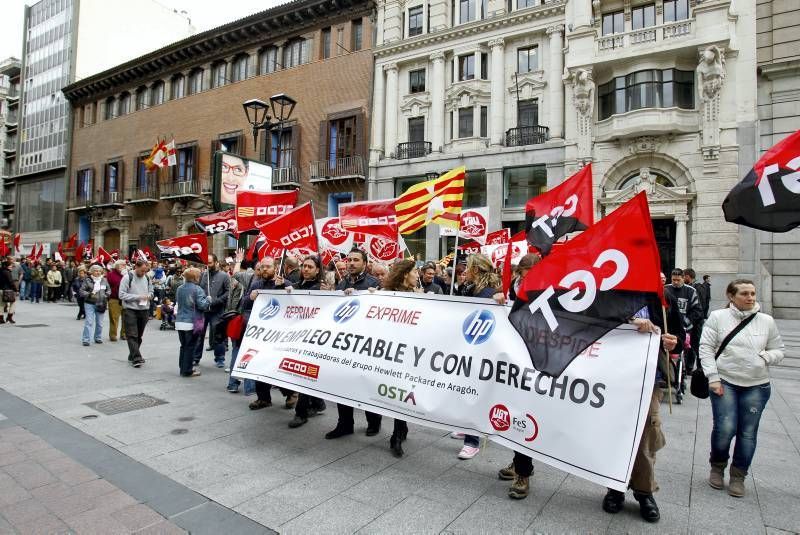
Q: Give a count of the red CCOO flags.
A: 3